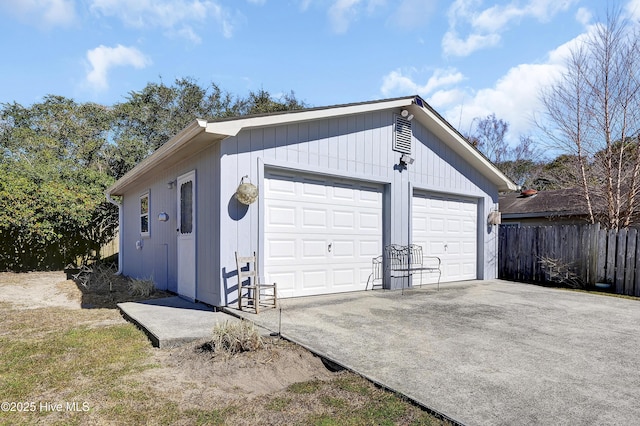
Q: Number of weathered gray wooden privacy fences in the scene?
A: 1